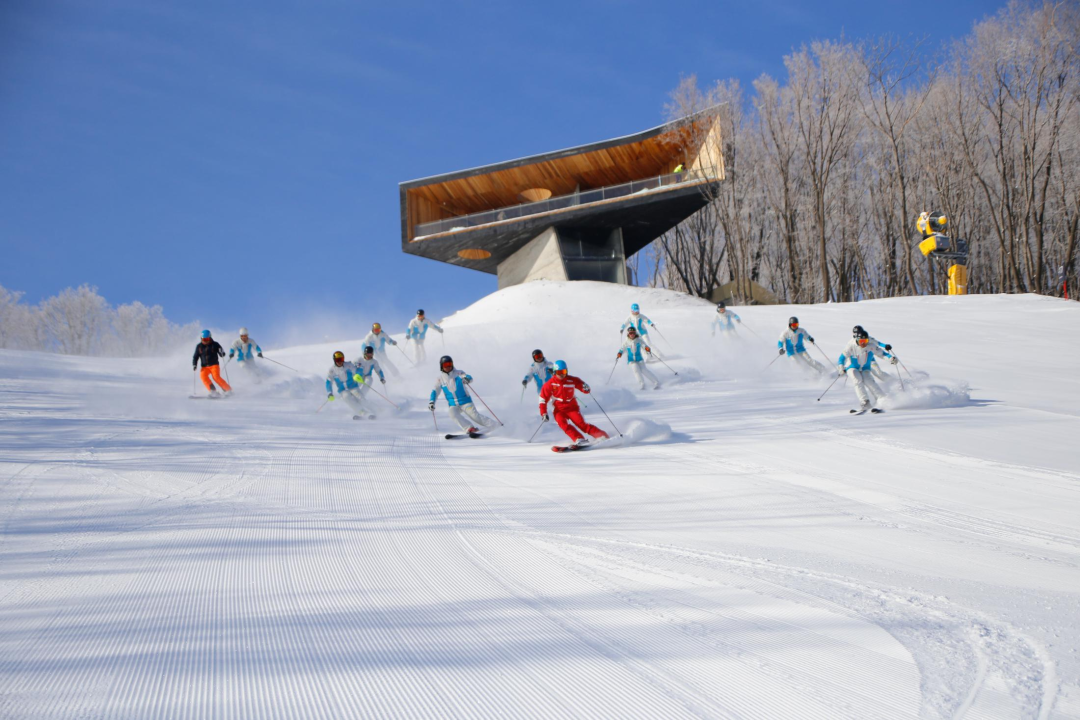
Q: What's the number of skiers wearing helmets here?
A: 15